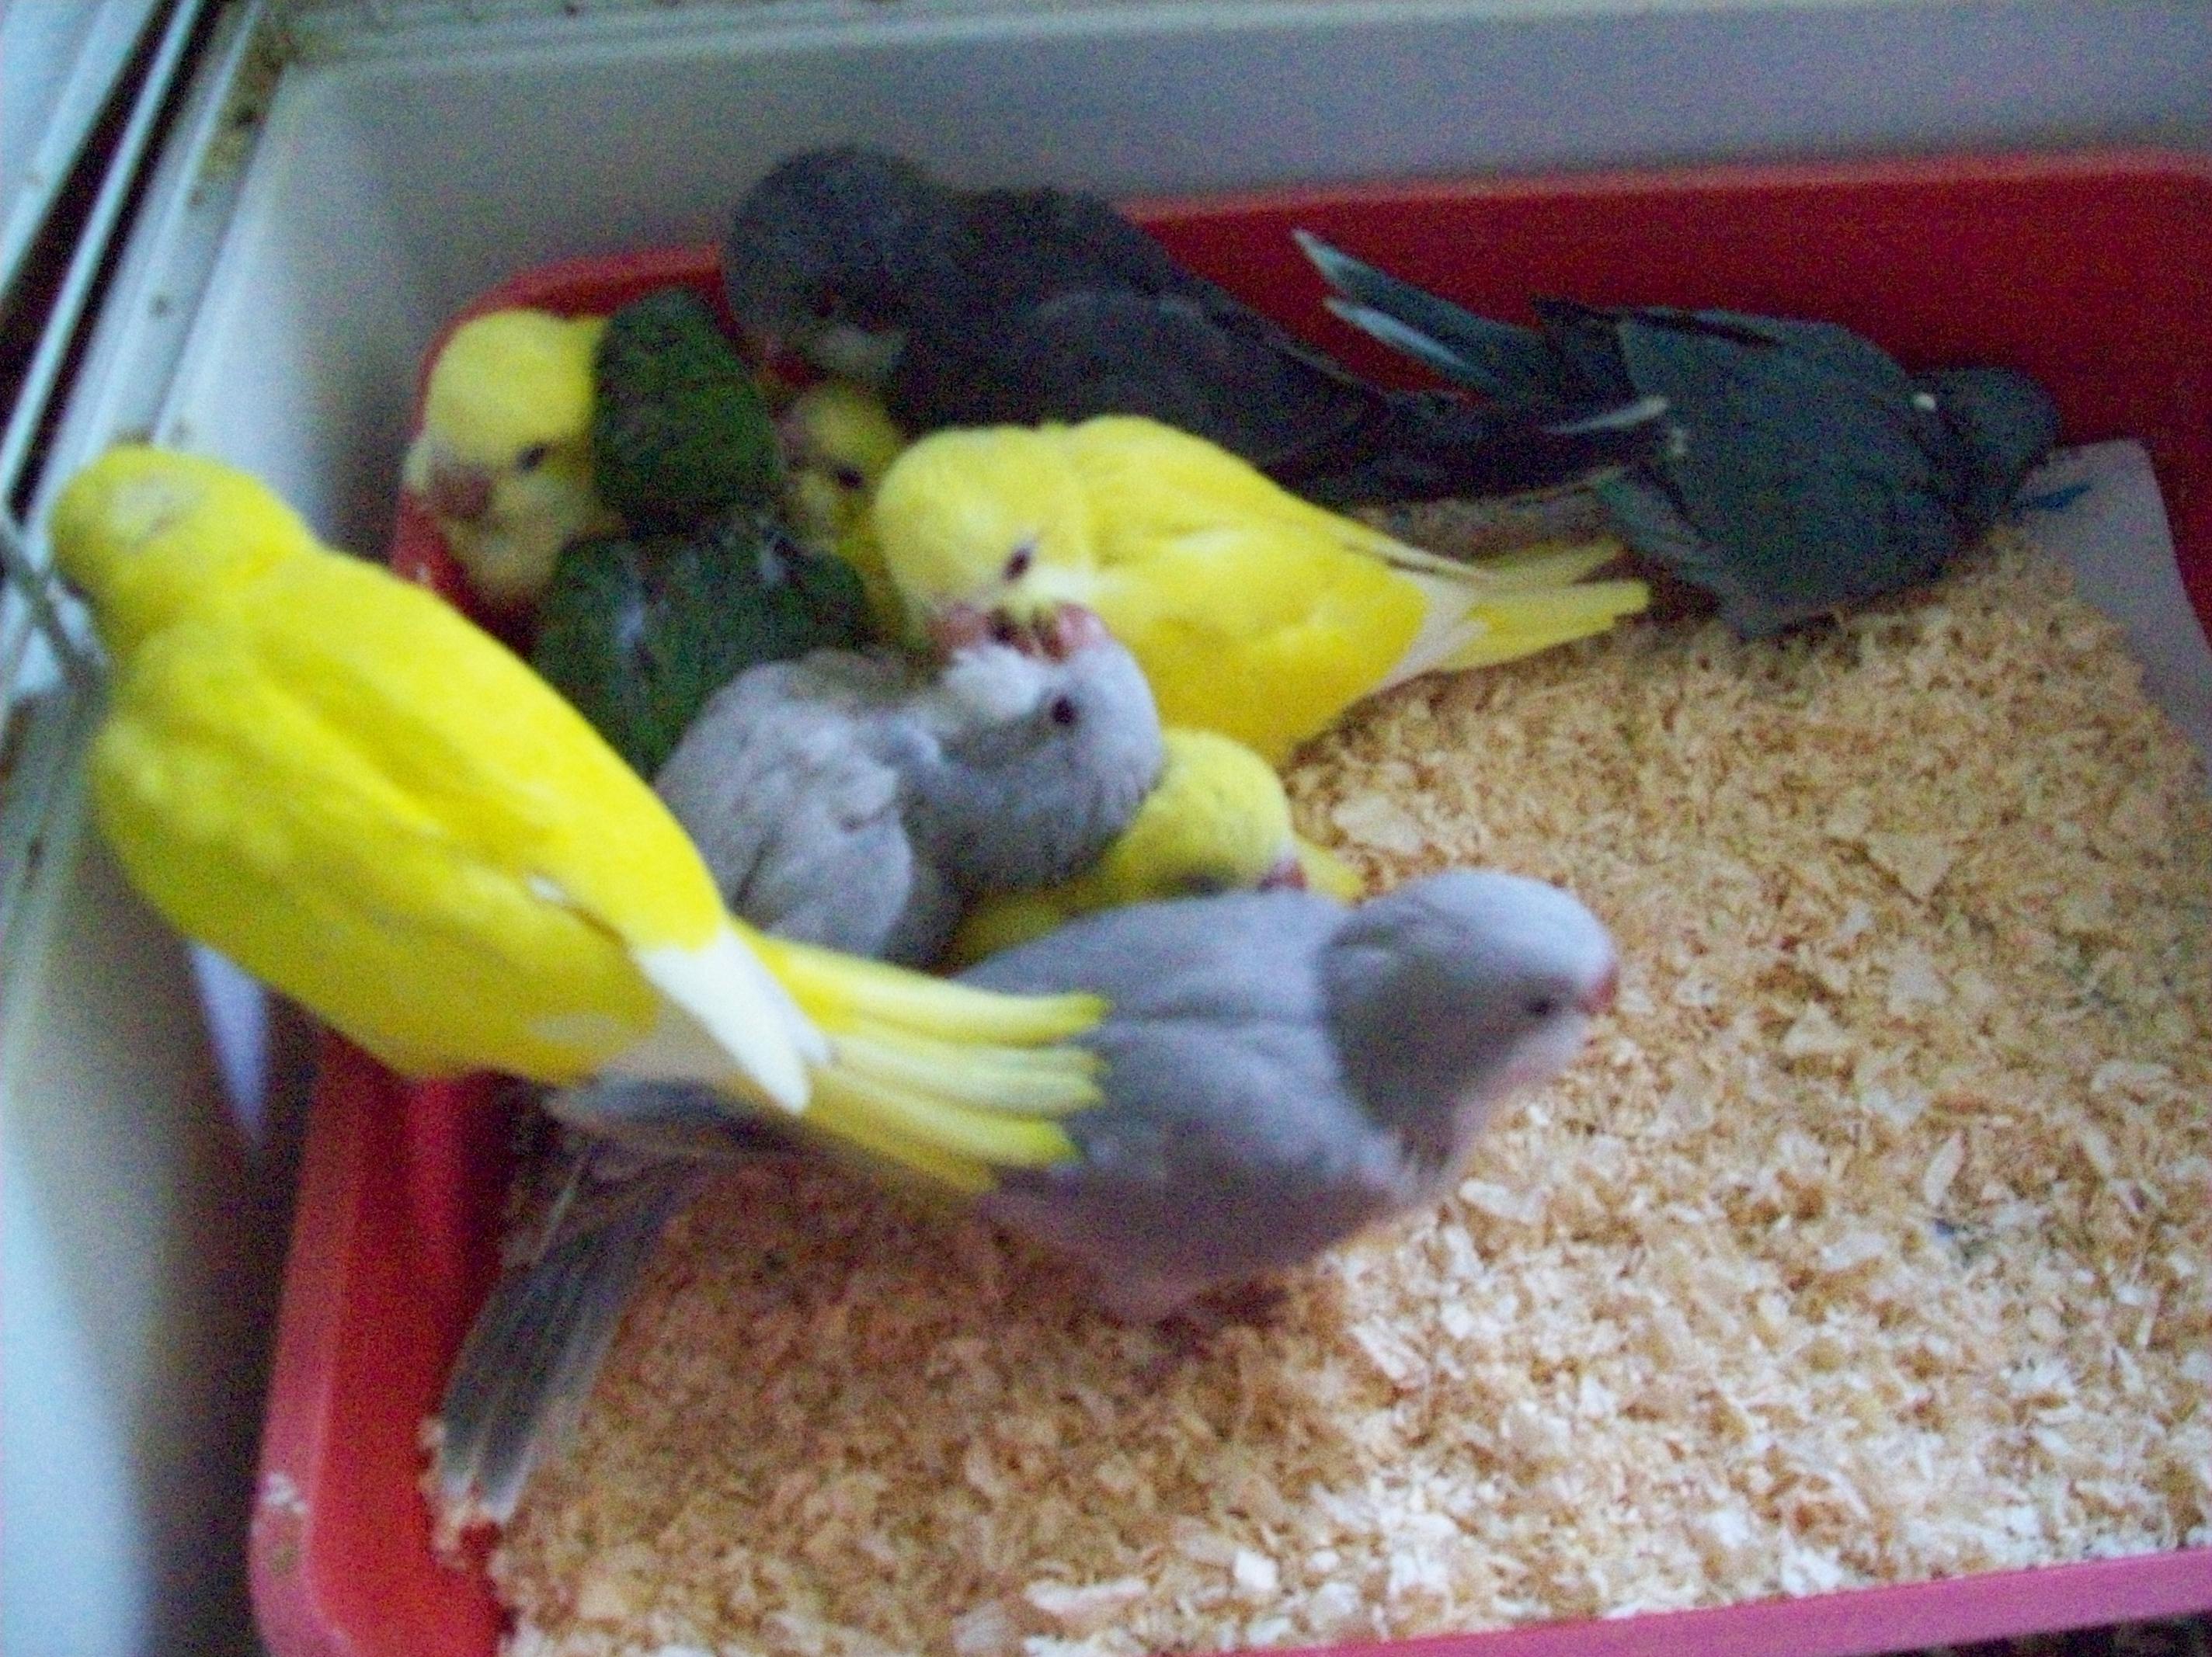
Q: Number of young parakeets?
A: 10